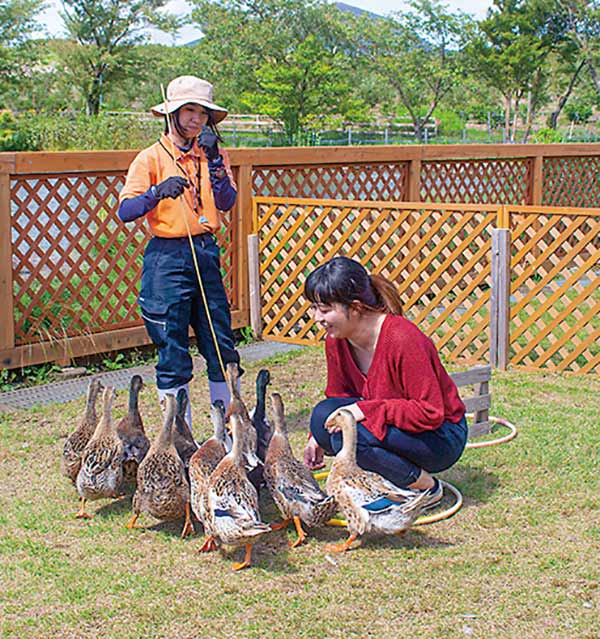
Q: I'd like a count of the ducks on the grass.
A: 11